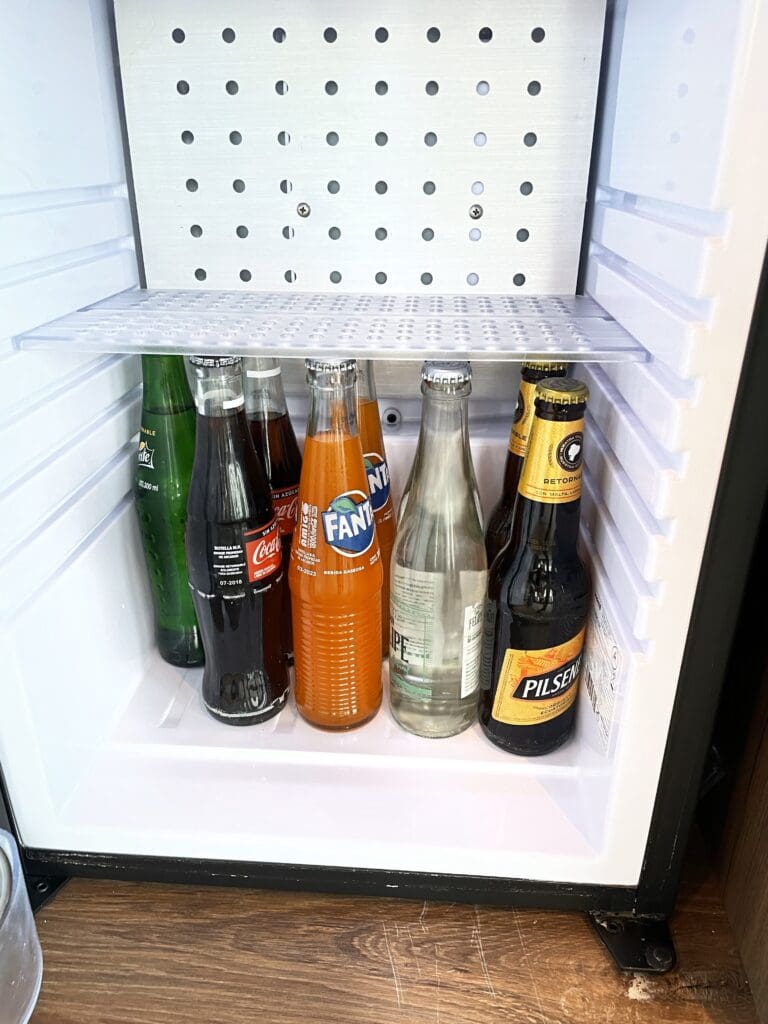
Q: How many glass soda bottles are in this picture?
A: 5